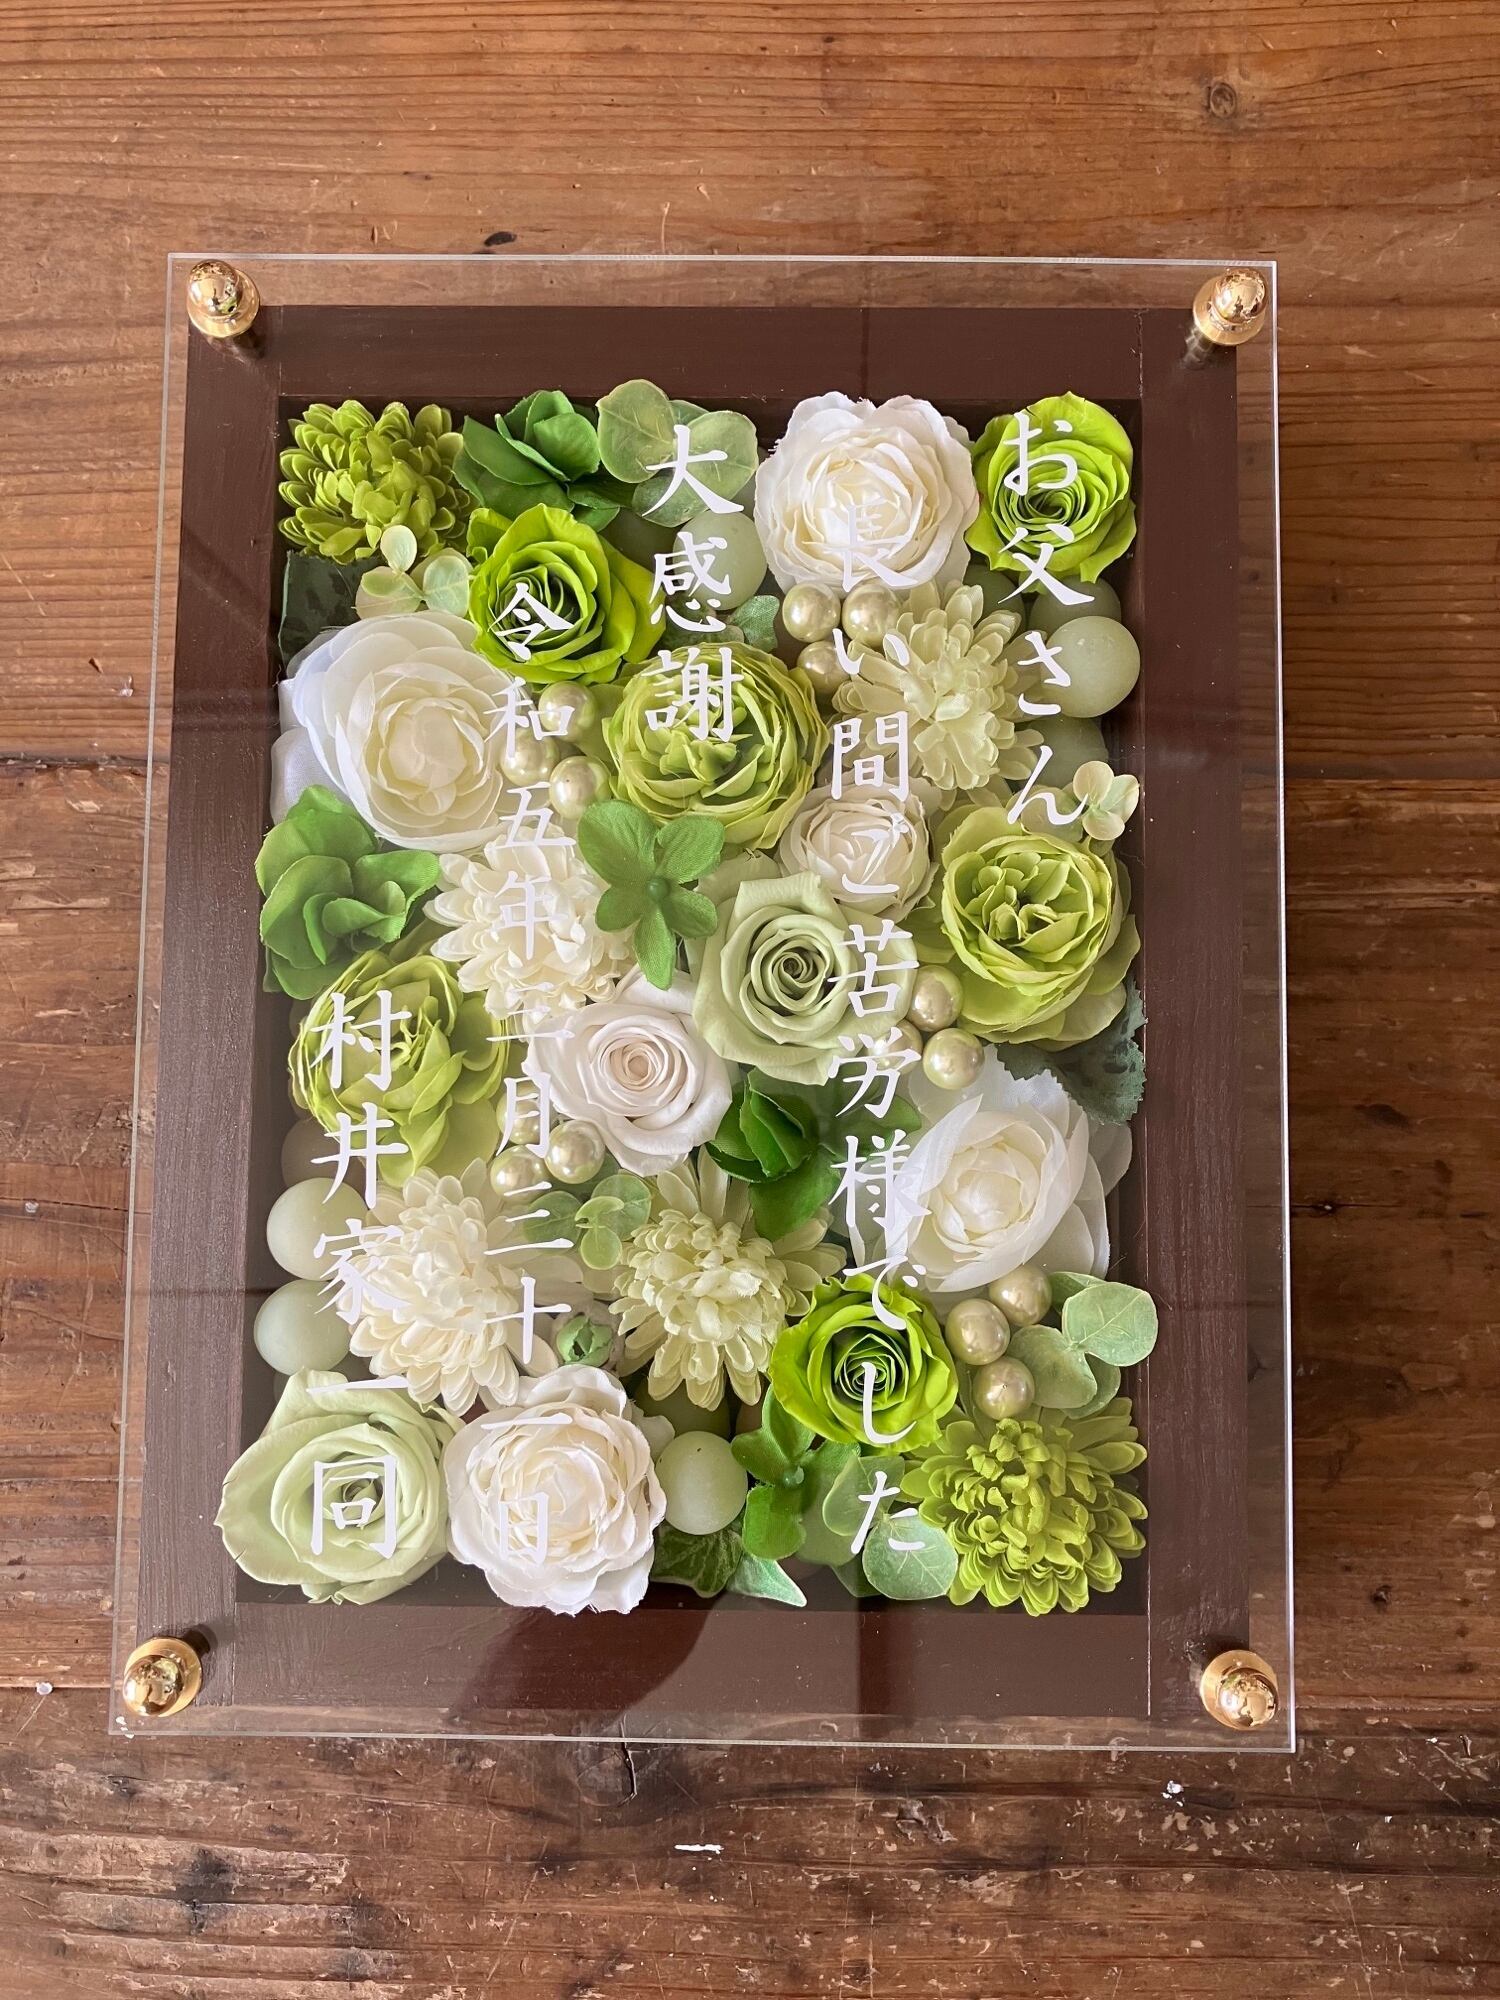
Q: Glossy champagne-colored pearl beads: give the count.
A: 15